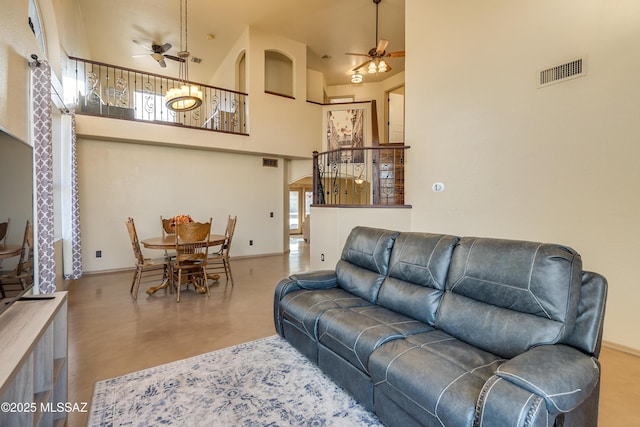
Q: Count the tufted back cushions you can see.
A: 3